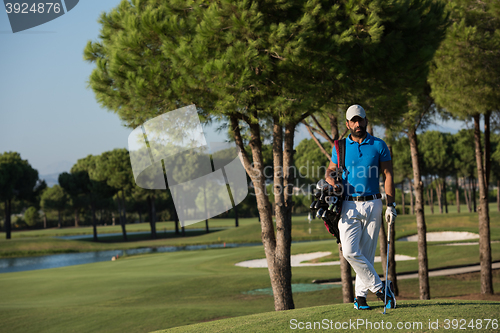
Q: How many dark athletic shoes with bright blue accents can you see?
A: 2